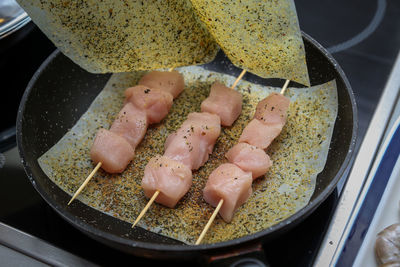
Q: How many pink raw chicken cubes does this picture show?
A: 11